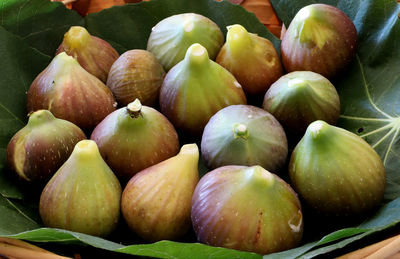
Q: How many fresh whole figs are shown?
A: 15